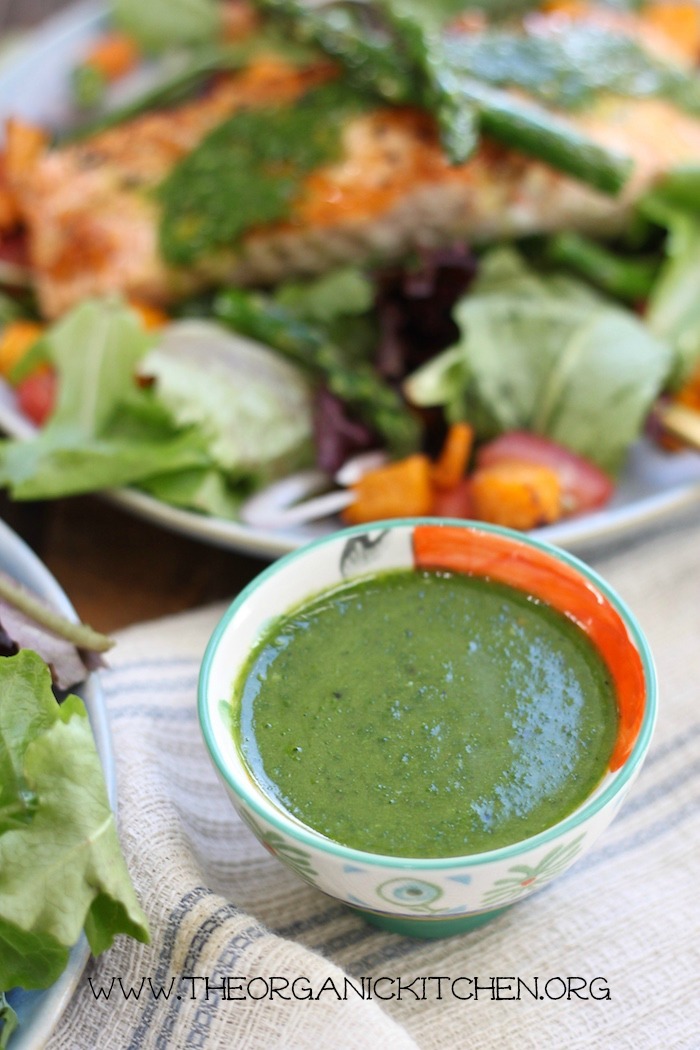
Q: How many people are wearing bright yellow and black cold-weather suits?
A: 0